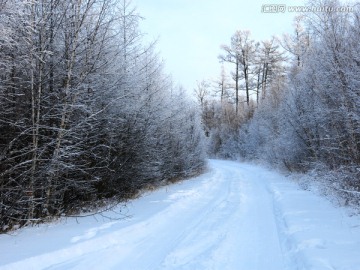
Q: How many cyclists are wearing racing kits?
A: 0